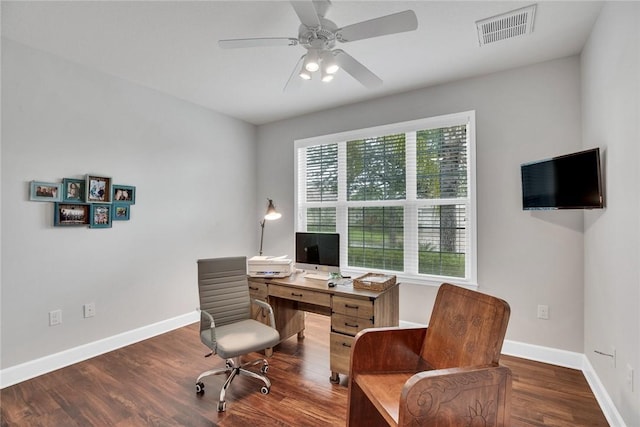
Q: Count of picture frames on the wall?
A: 7